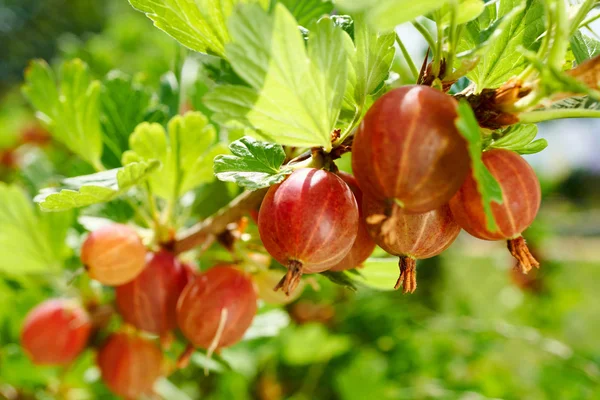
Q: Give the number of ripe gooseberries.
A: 10